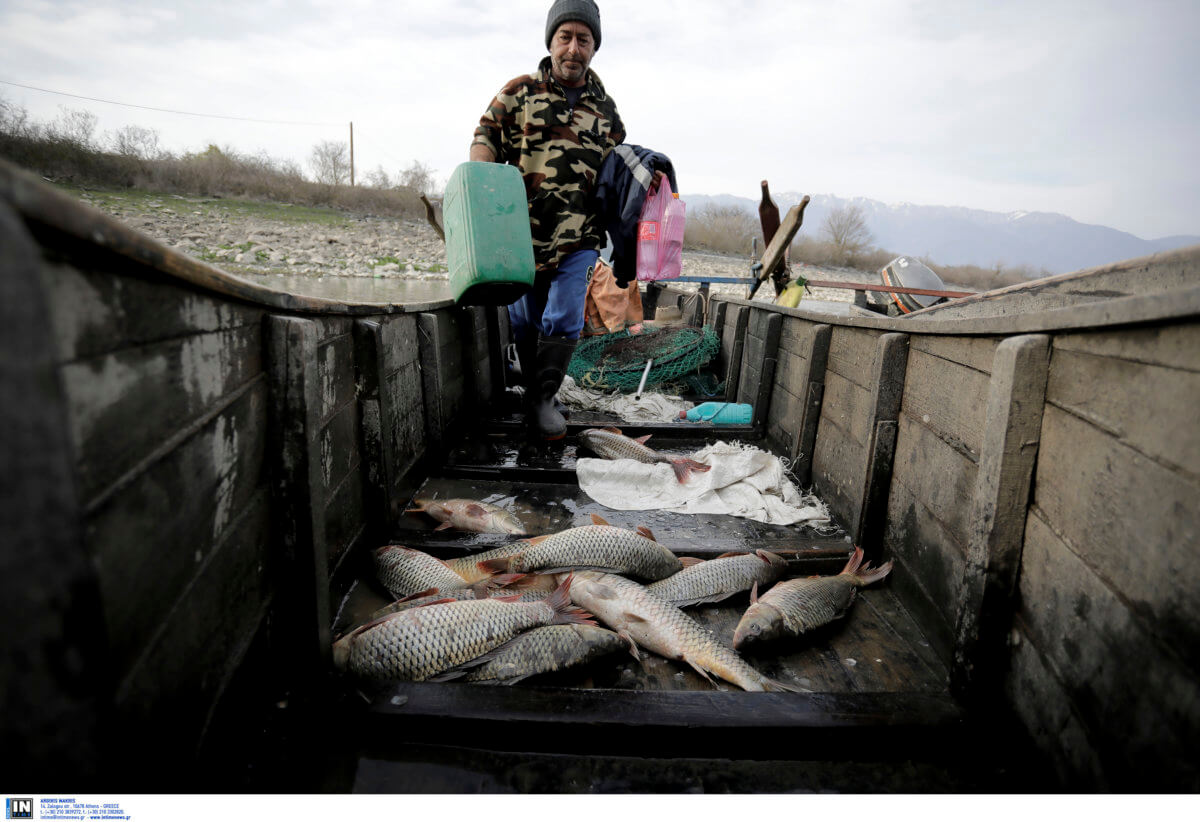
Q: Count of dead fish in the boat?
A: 11